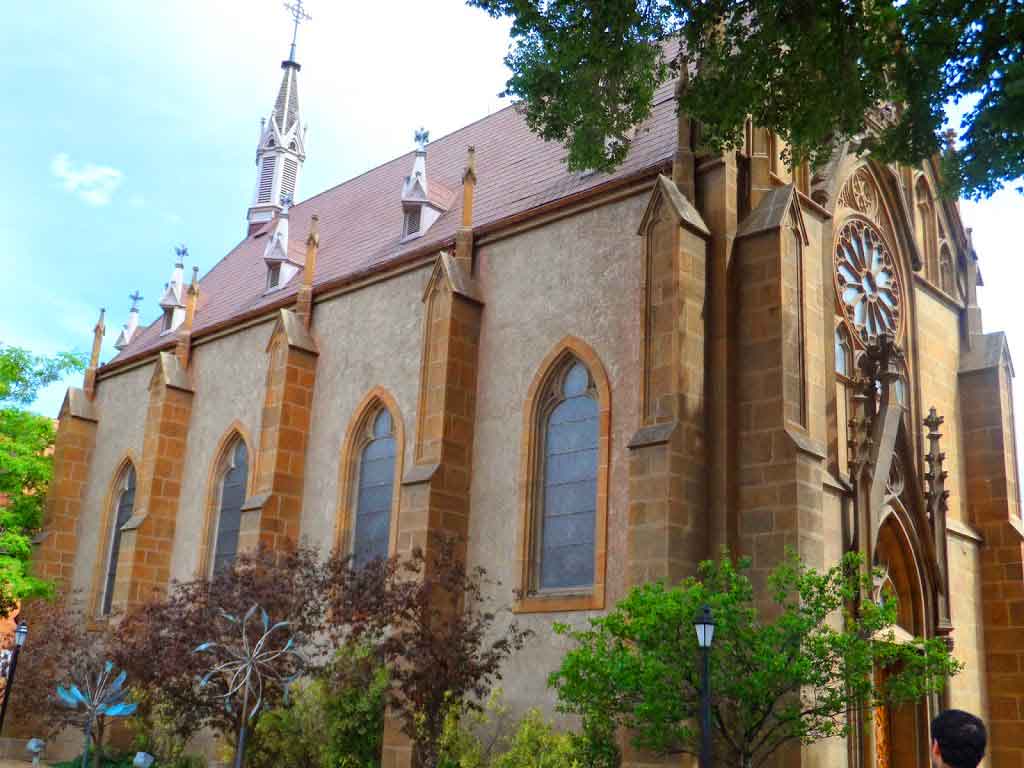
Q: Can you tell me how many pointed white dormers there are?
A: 4